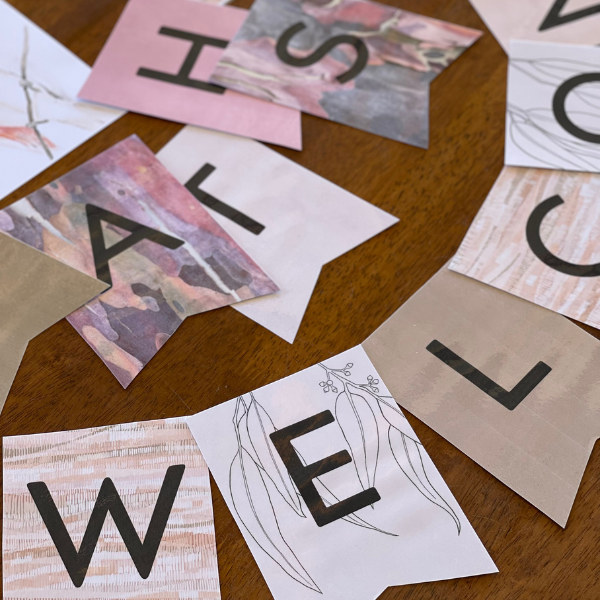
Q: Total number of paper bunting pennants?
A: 12